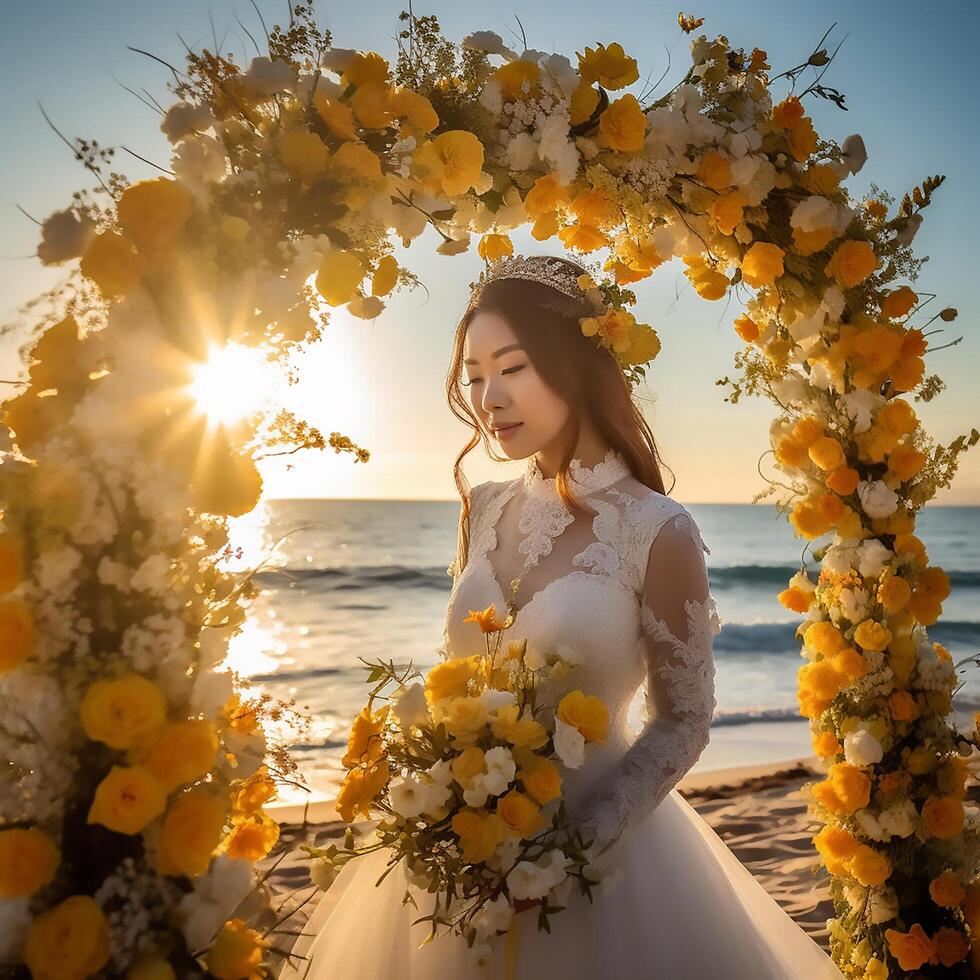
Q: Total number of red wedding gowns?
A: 0